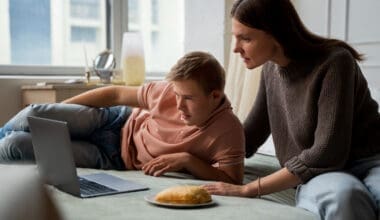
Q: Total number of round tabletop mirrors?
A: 1